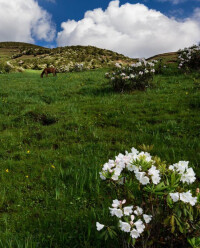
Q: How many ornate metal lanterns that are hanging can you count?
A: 0